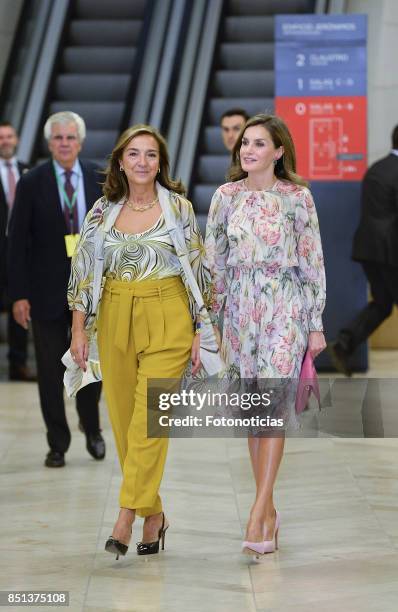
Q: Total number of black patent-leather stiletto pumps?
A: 2